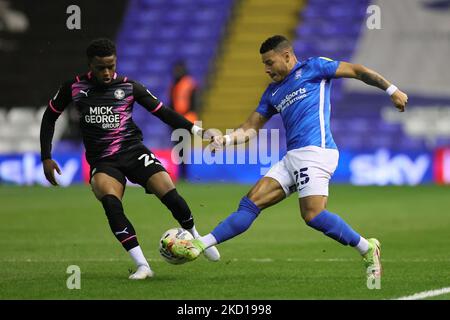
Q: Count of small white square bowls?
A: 0